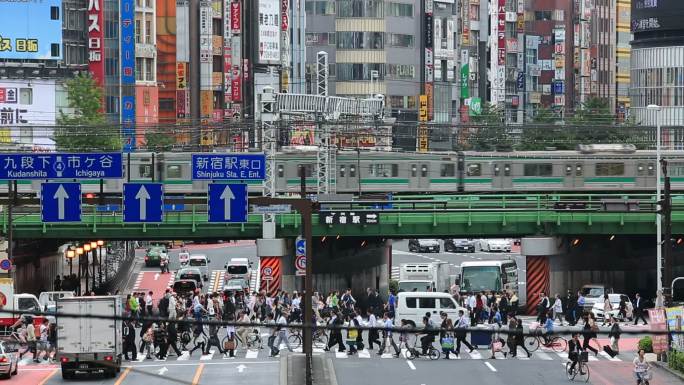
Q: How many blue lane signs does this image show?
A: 3